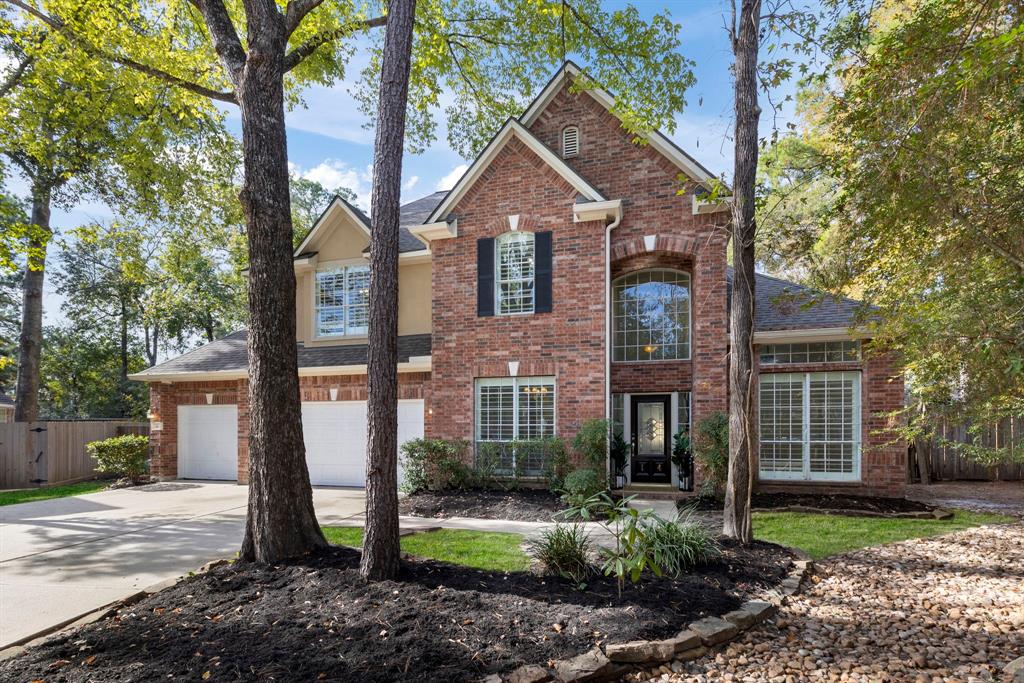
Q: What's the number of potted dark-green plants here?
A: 2